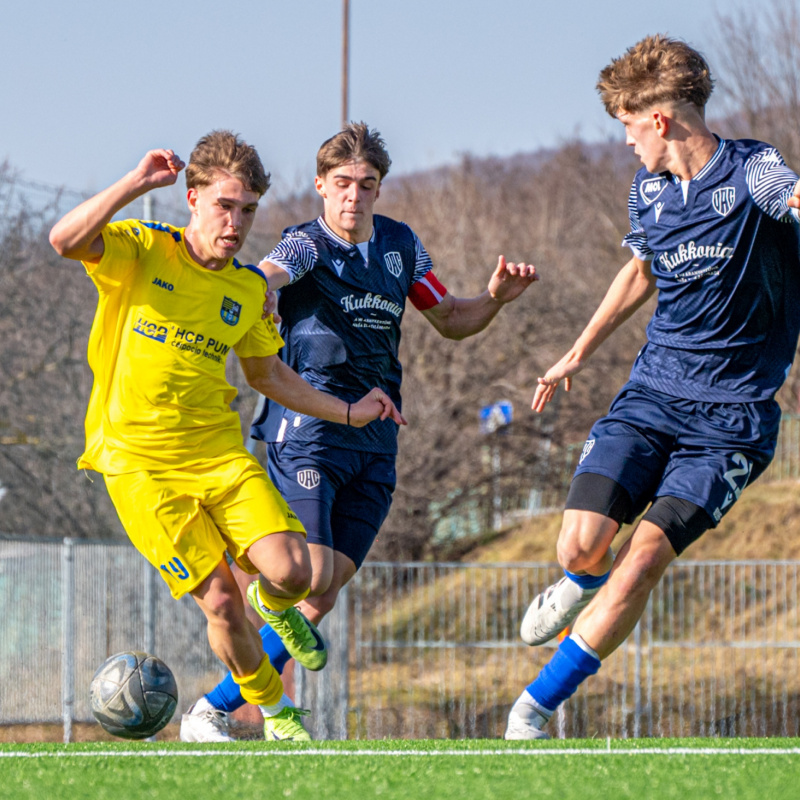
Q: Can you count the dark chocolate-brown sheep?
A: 0